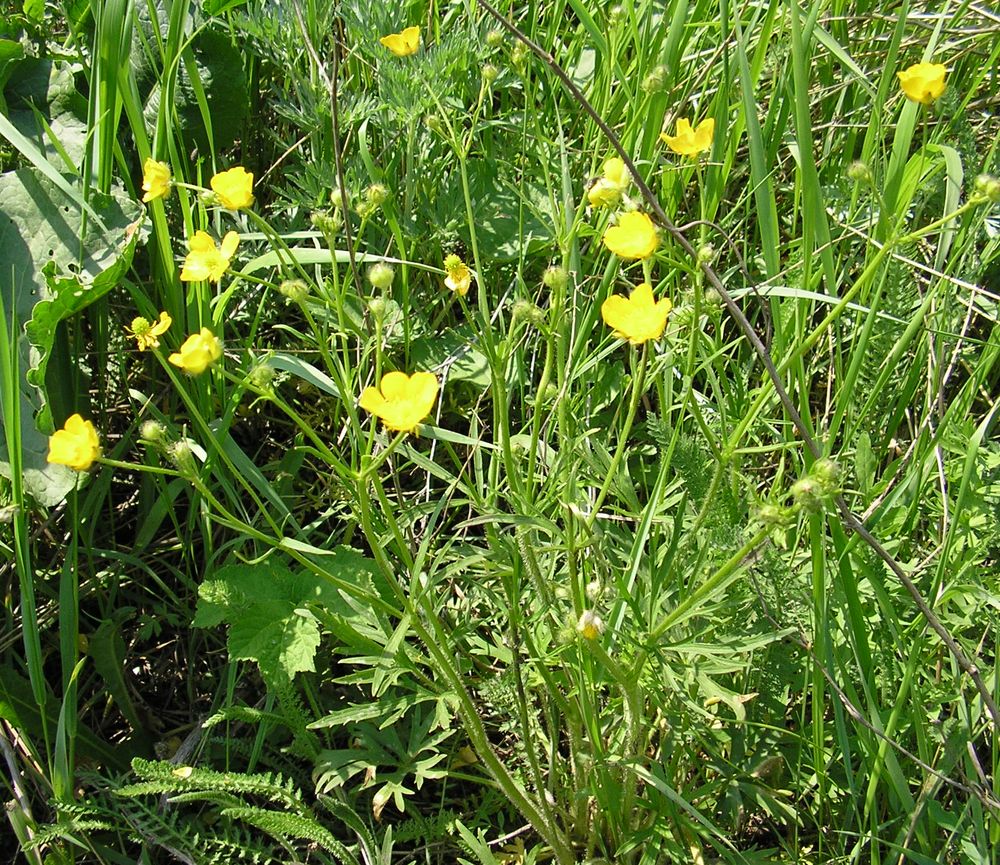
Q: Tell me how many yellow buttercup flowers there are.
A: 14